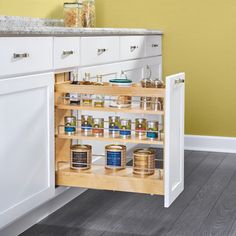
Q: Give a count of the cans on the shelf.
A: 10